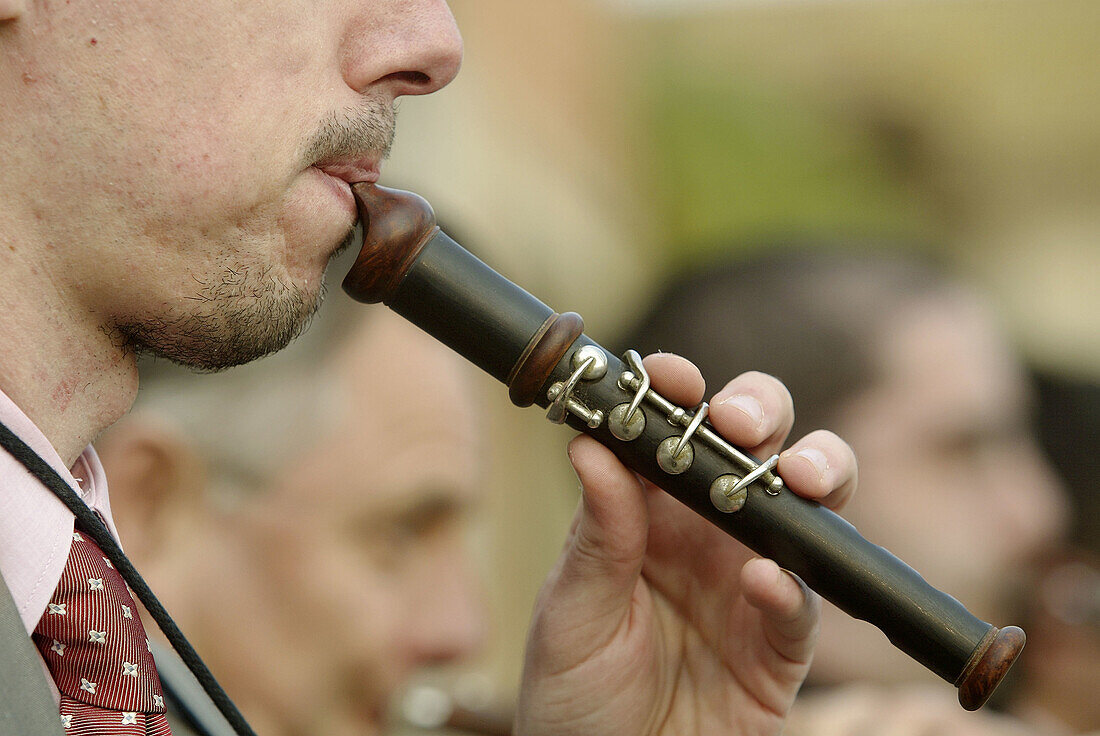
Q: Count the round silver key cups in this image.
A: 4